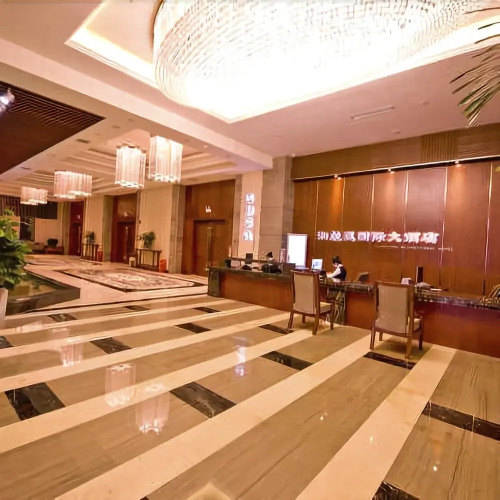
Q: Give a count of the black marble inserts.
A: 13